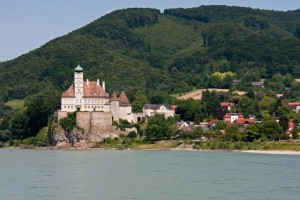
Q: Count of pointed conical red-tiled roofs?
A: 2